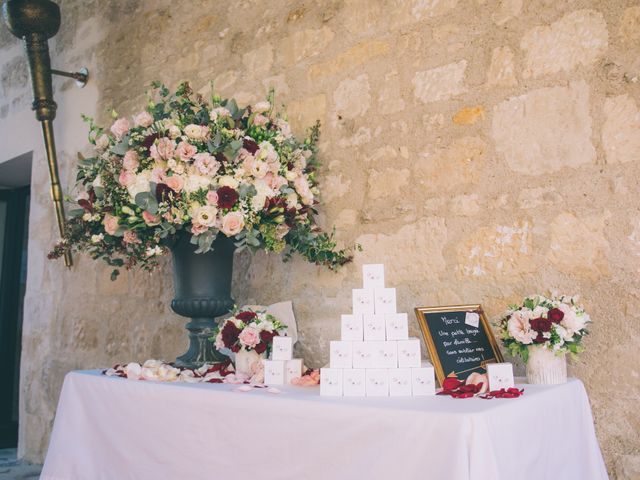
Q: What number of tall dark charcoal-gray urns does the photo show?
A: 1